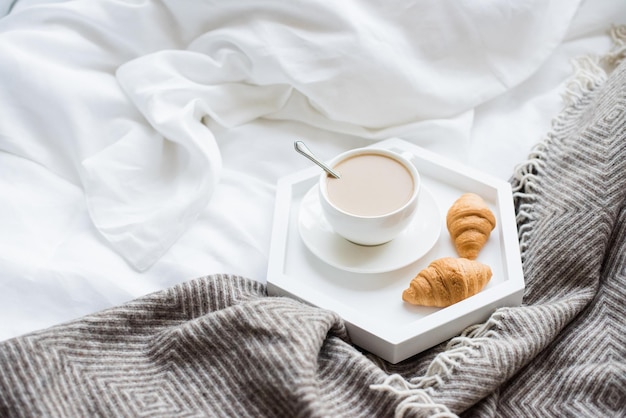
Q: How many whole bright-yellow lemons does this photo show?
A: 0